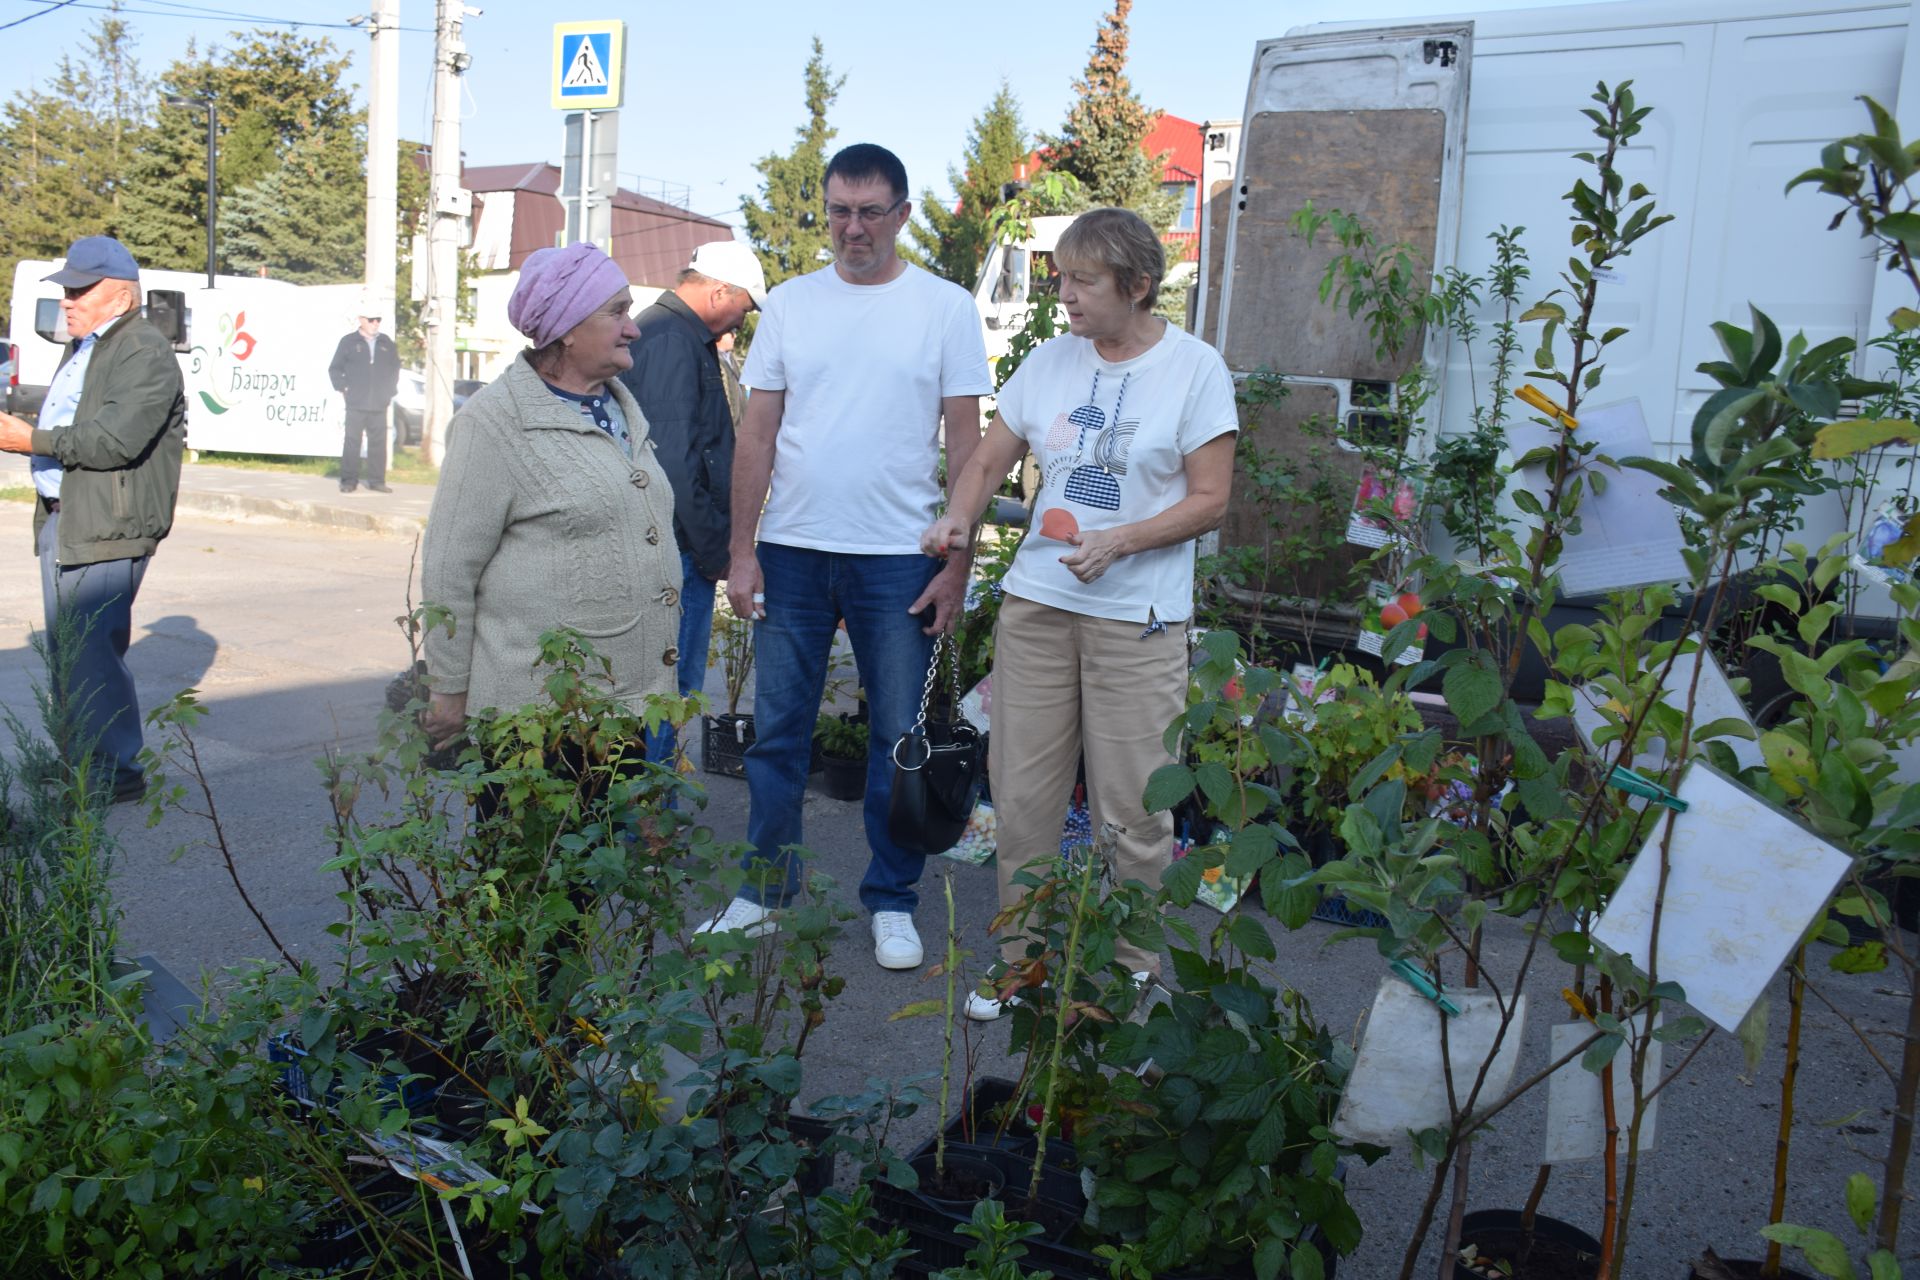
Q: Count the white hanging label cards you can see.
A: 5